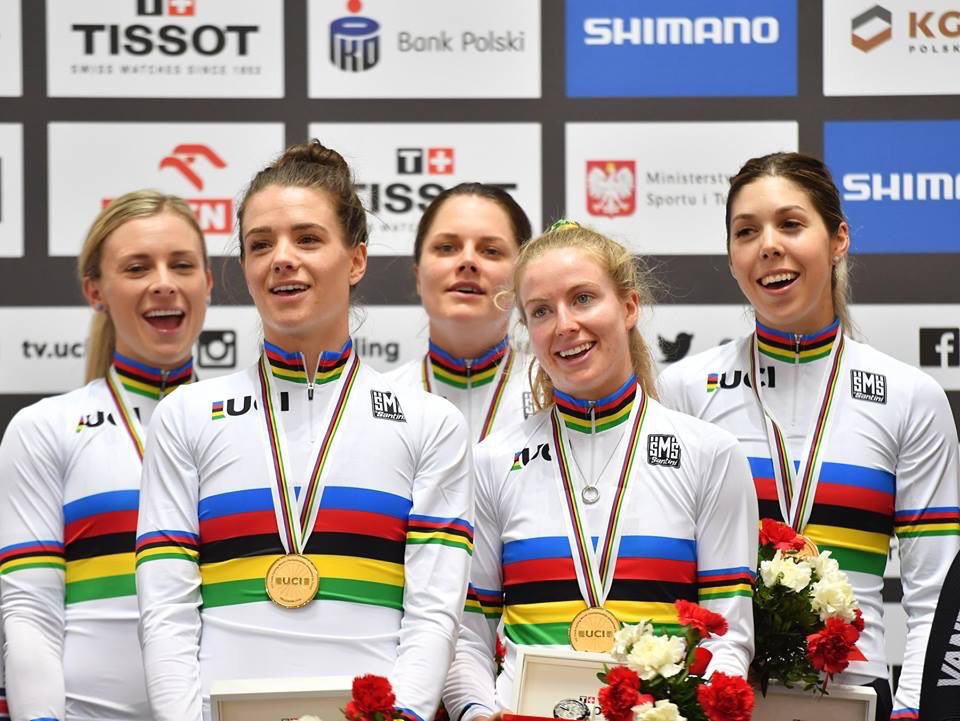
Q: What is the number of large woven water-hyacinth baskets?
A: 0